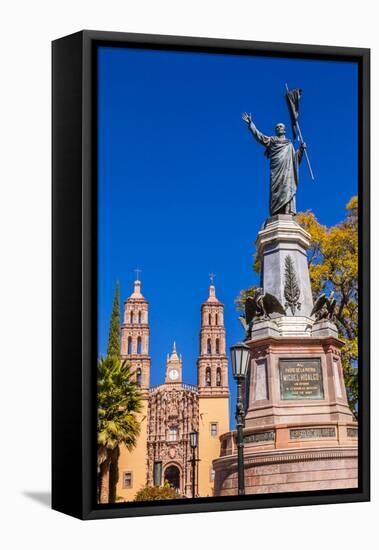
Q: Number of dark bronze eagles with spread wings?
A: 2